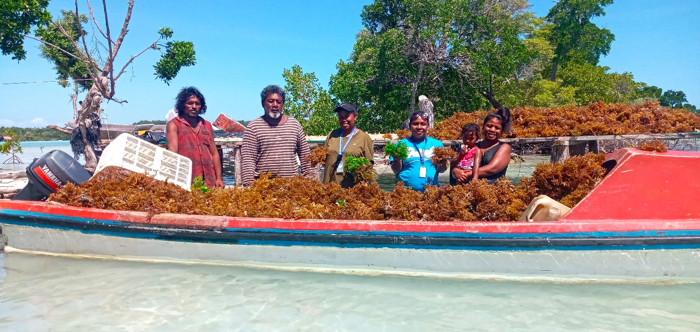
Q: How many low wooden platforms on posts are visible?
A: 1